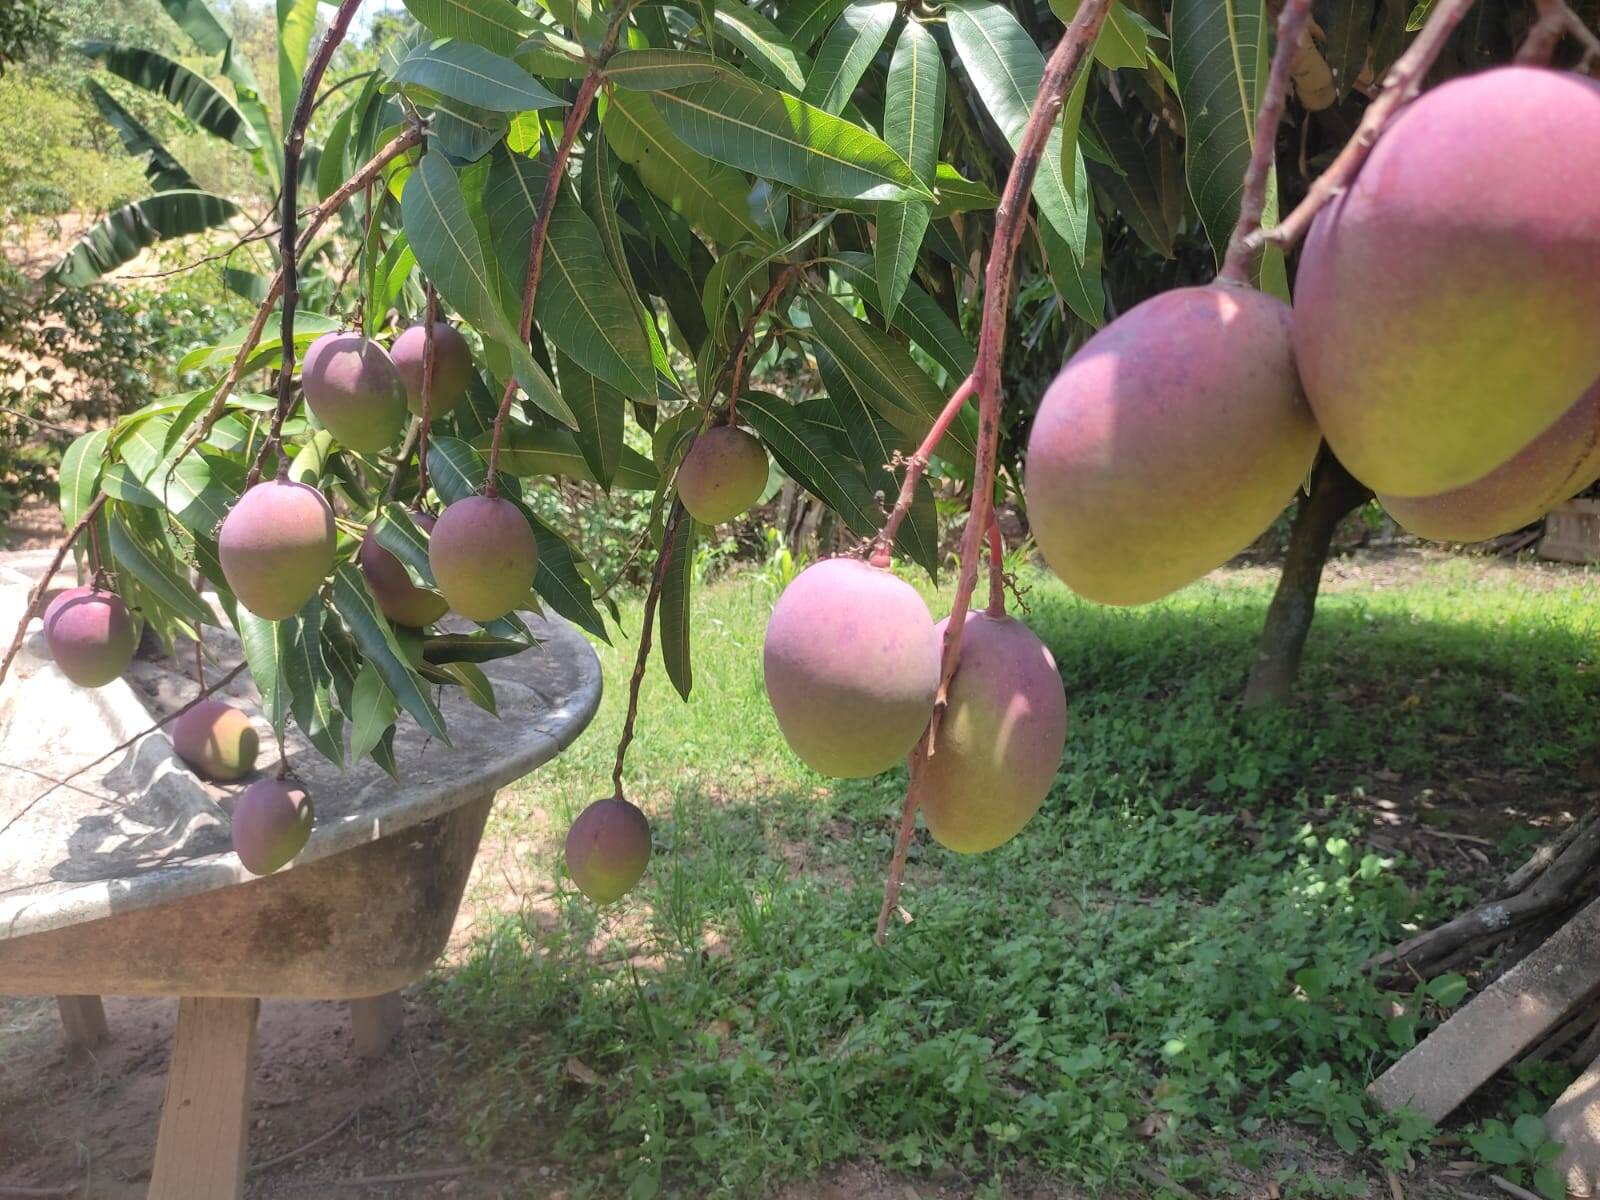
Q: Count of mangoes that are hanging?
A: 15